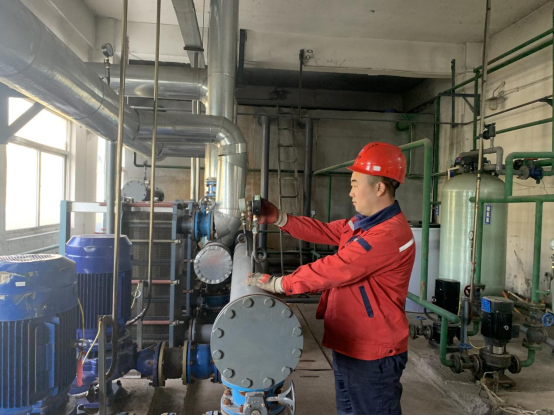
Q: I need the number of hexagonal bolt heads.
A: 12